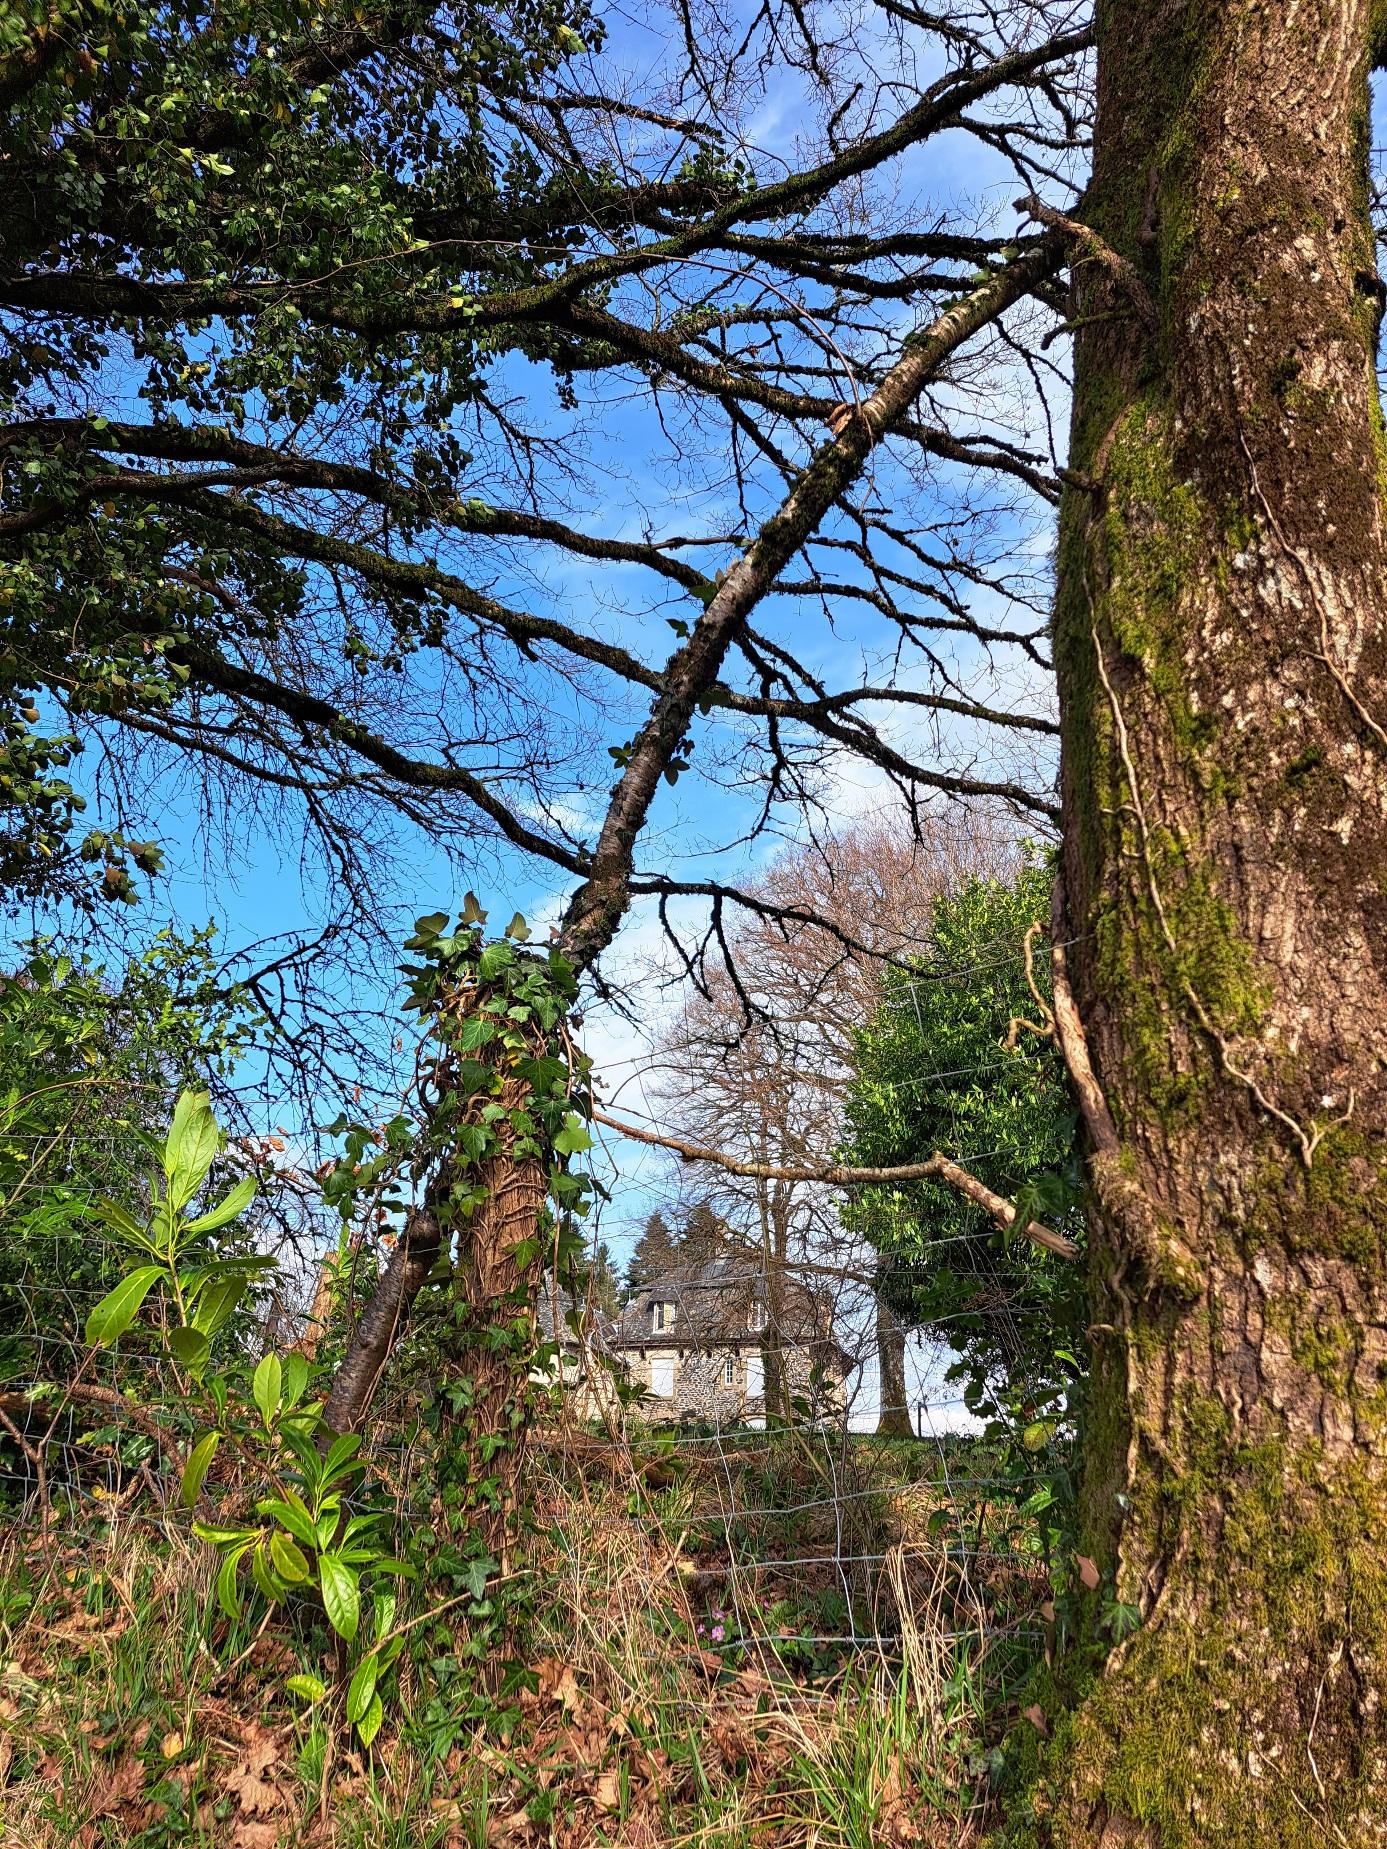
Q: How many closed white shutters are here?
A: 2